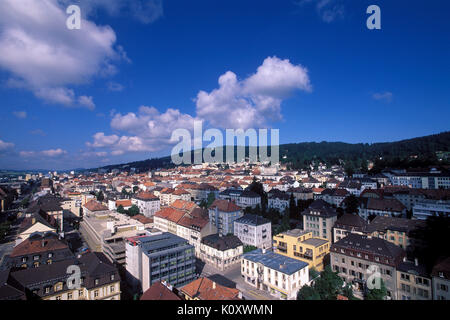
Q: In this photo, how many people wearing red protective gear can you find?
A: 0